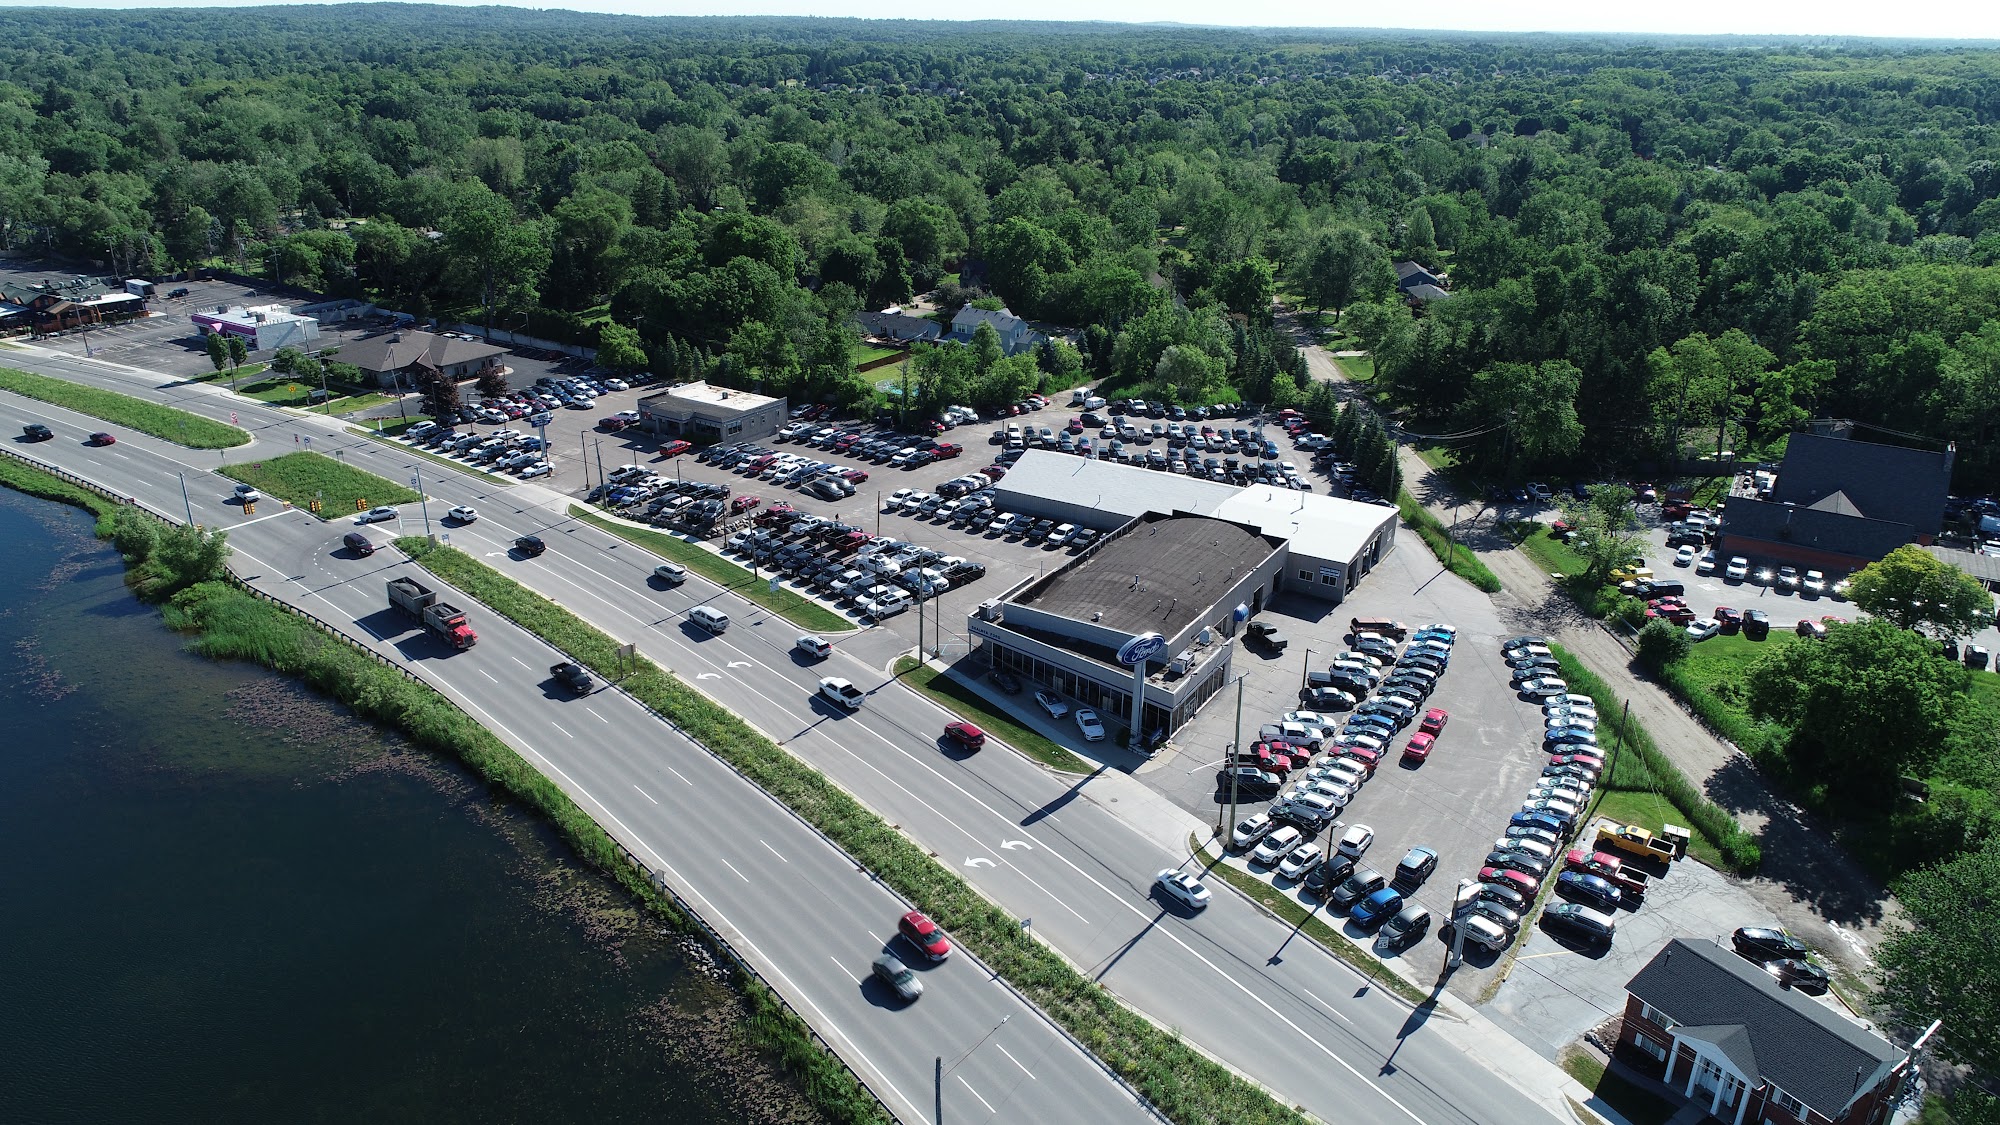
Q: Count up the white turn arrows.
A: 5